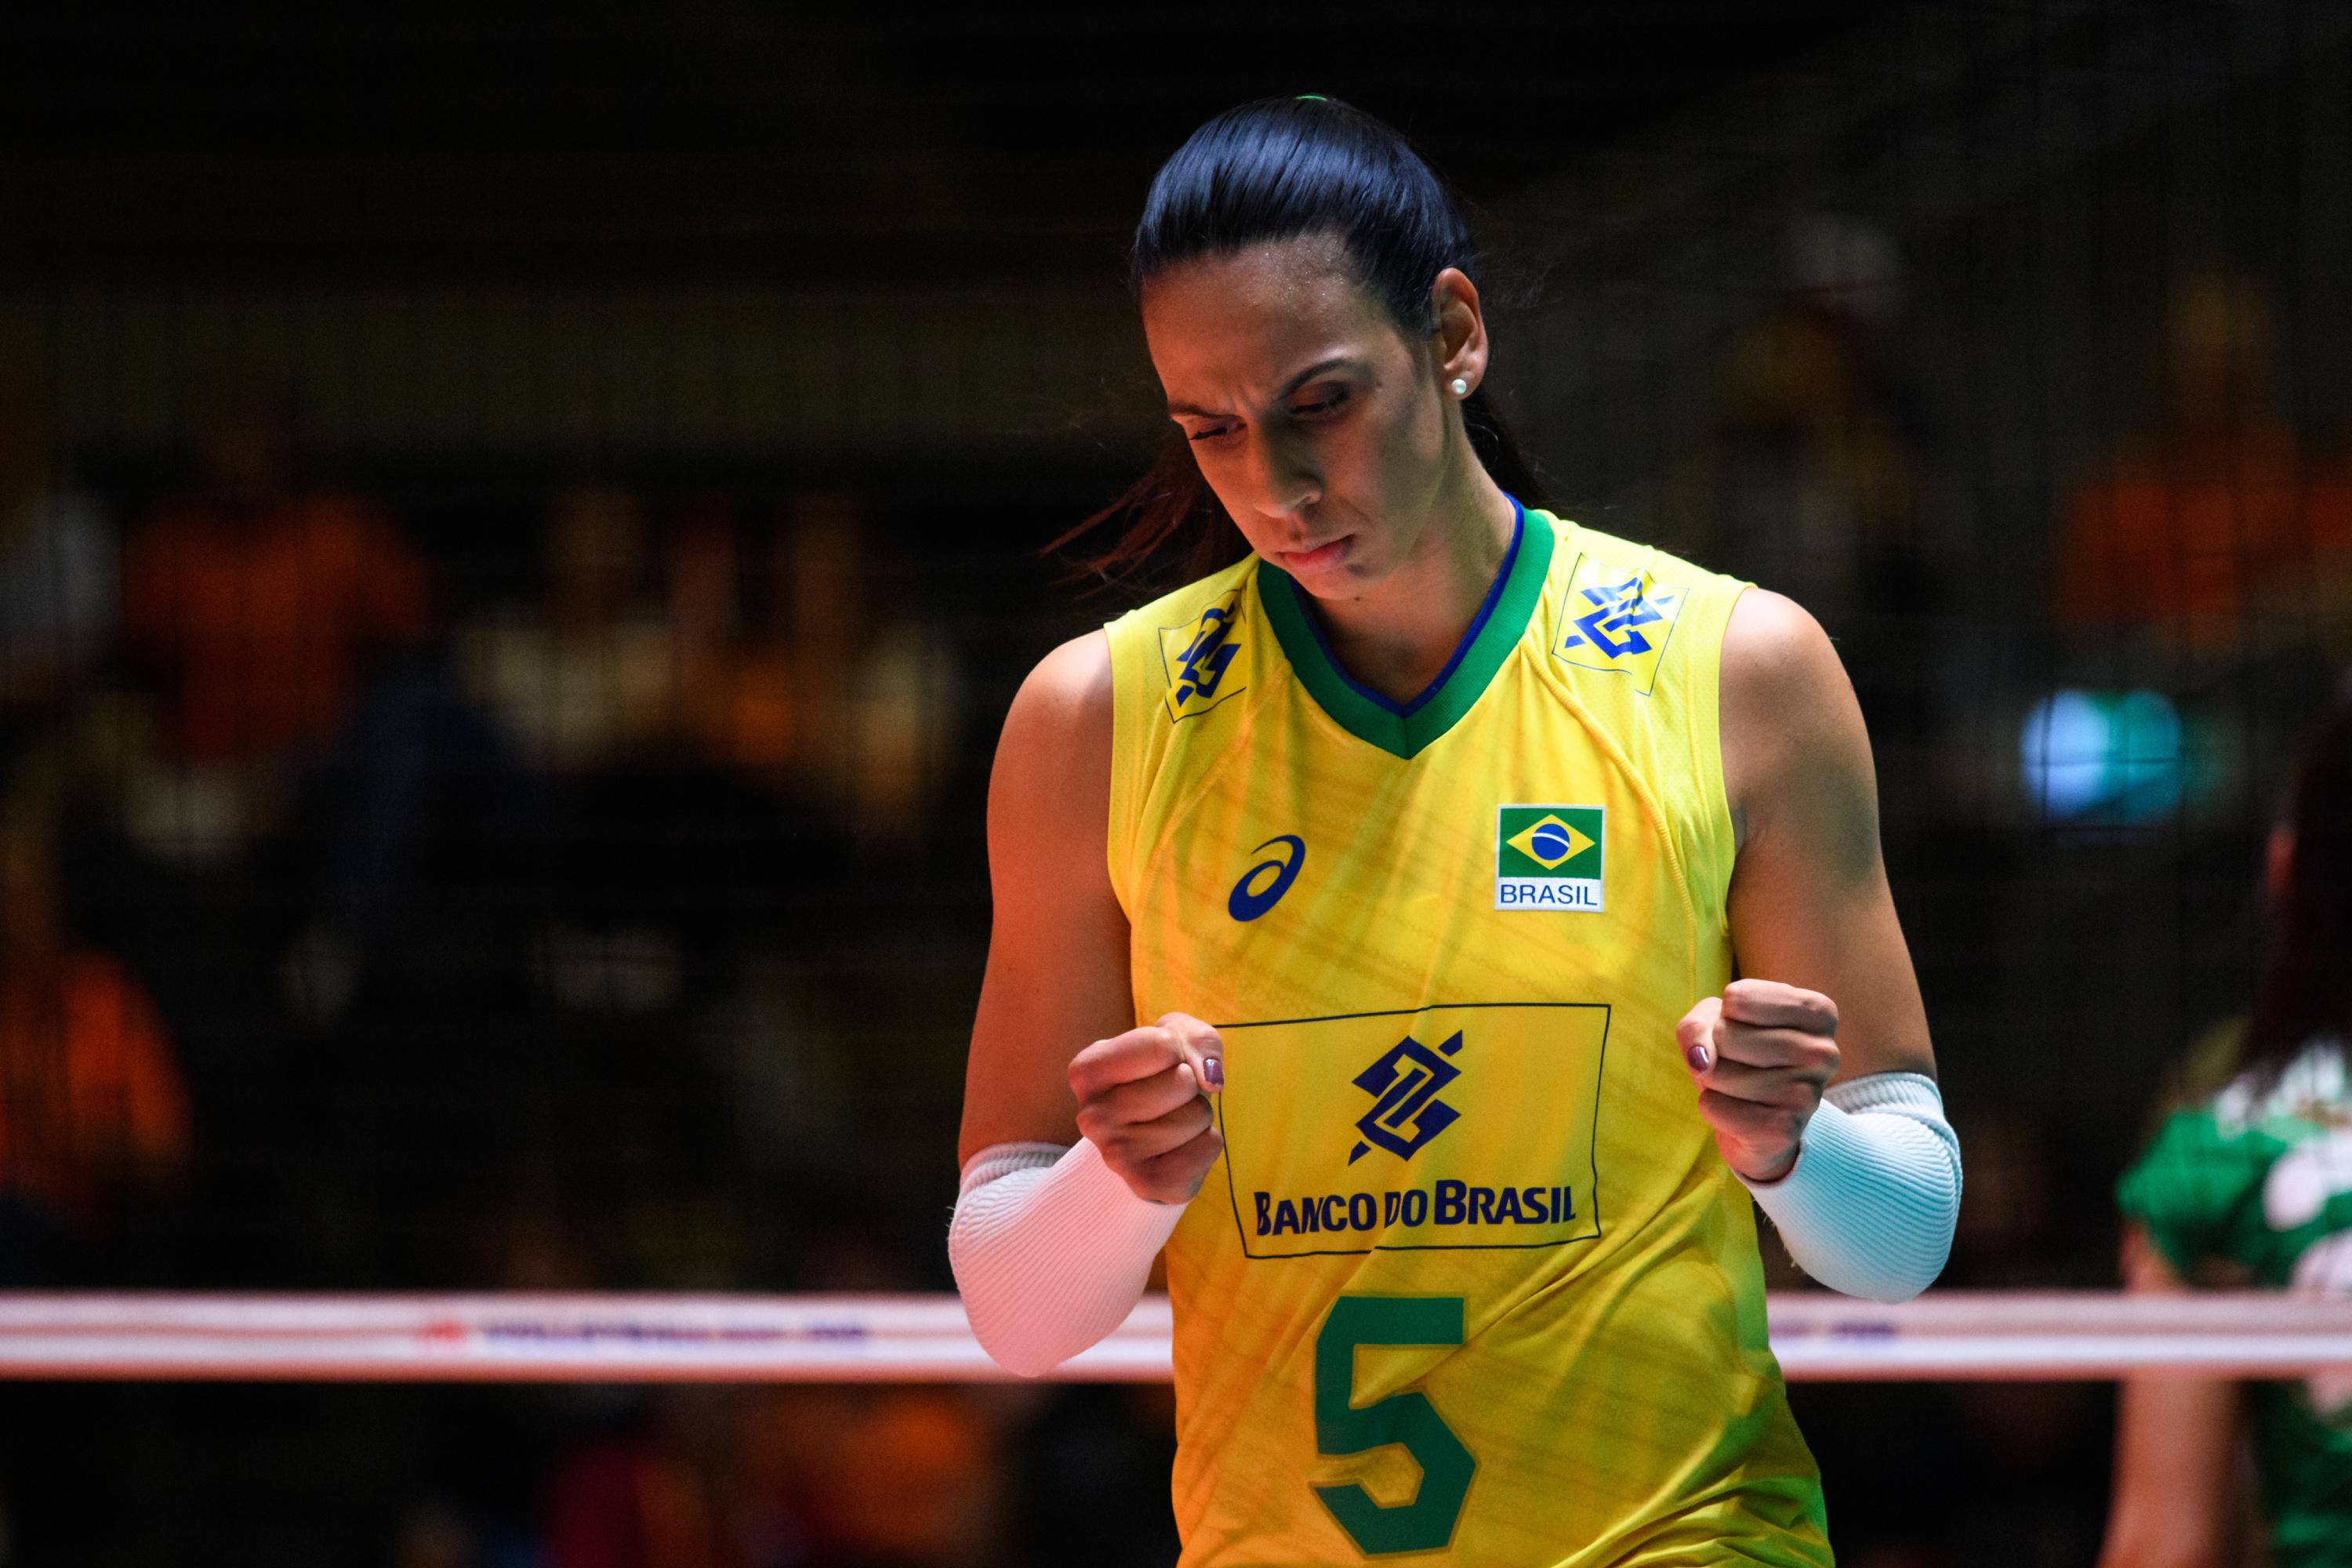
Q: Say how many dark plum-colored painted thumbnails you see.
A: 2